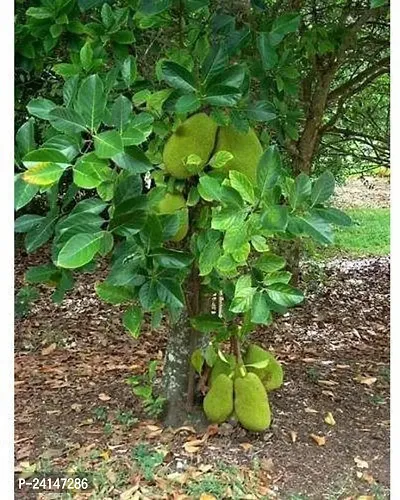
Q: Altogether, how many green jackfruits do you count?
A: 7